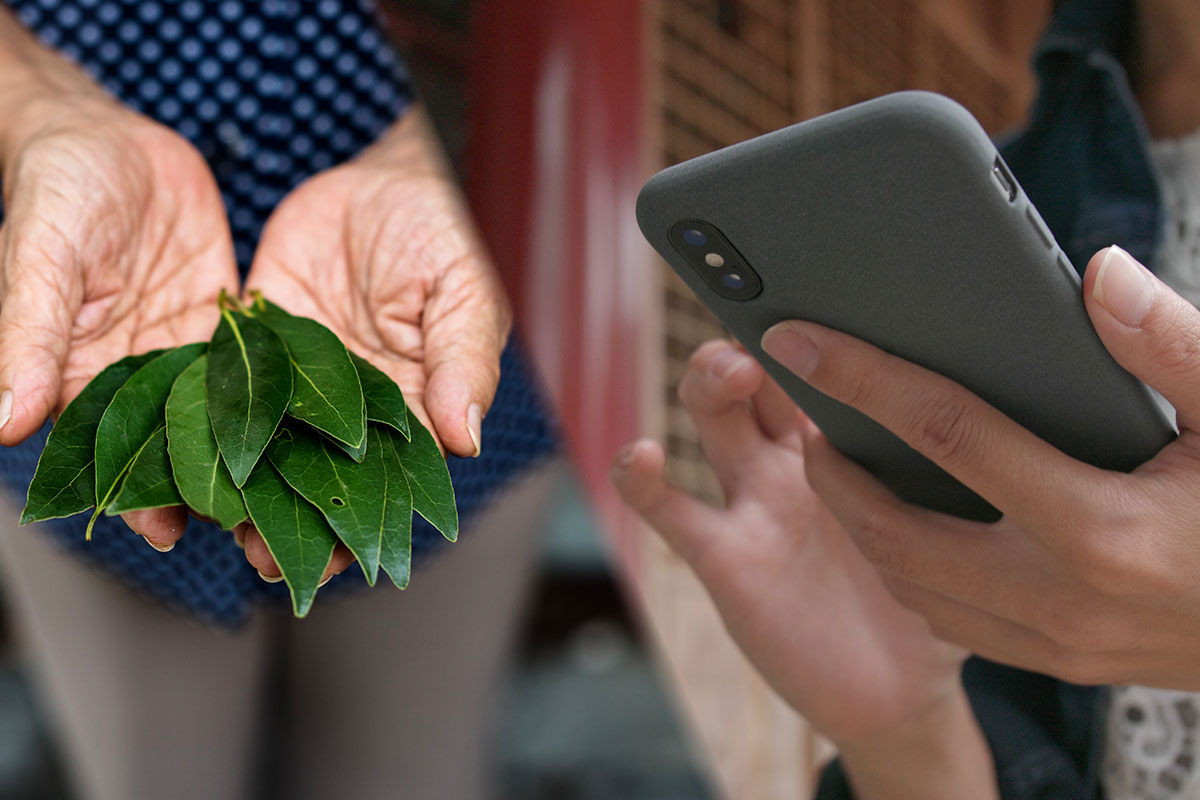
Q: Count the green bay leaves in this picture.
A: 12